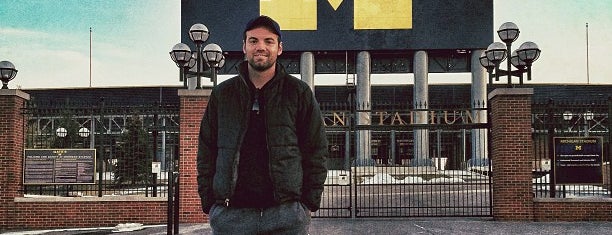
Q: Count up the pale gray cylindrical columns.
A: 4